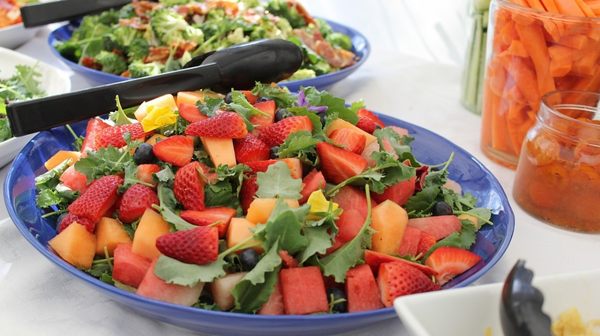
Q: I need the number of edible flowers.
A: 3